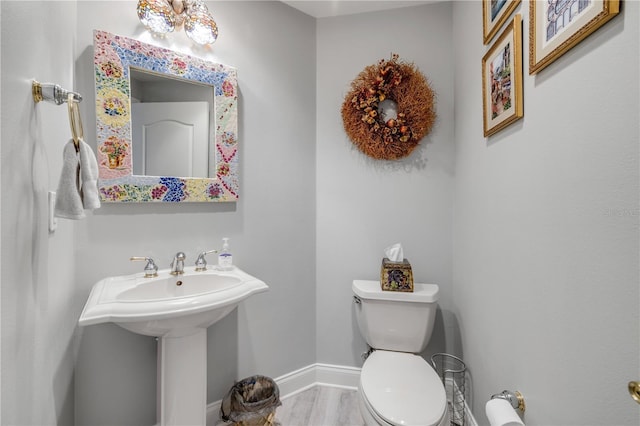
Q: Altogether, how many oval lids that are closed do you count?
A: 1